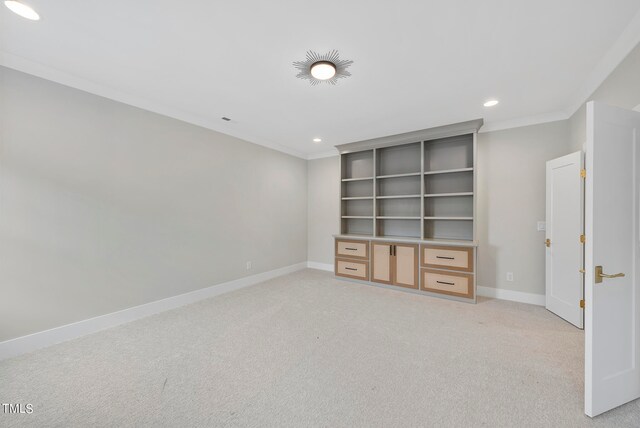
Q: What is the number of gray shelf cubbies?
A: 12